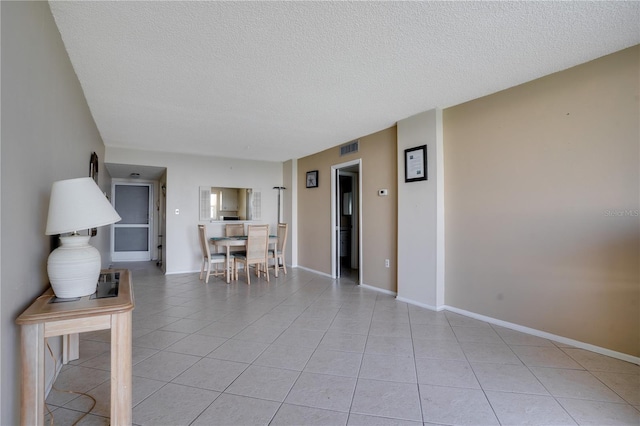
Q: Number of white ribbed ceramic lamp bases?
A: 1